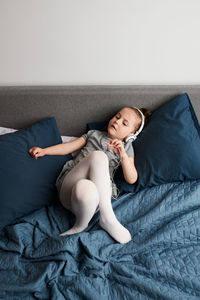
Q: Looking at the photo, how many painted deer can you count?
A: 0